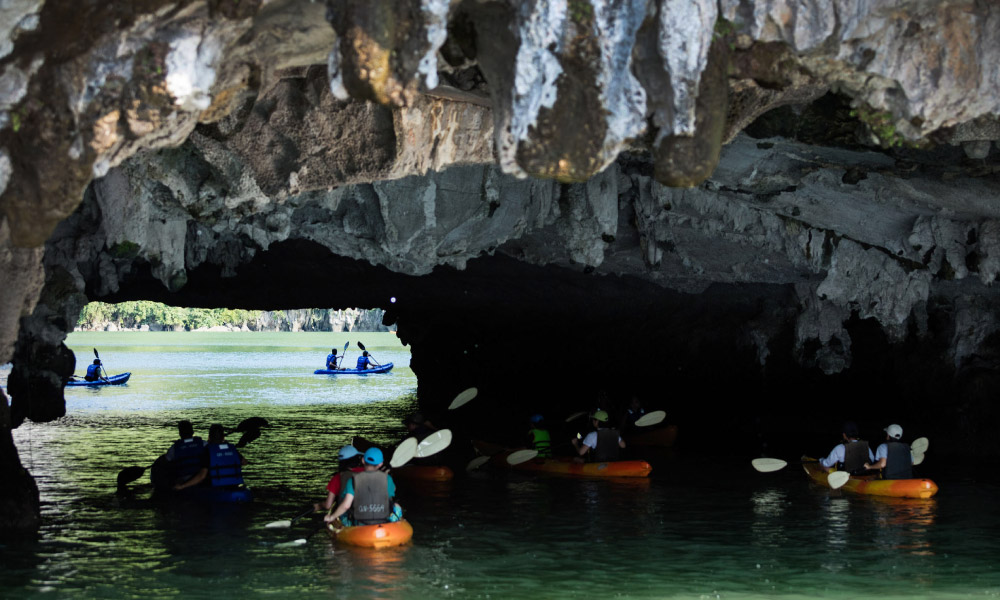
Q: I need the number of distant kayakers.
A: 3